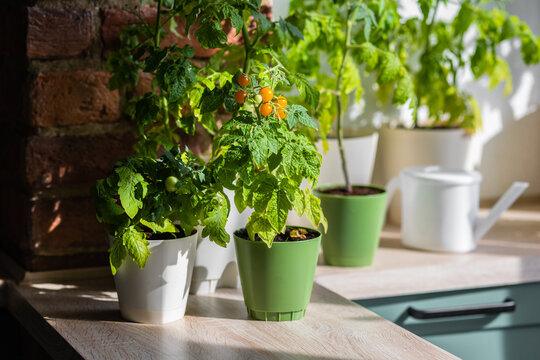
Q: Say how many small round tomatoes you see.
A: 8